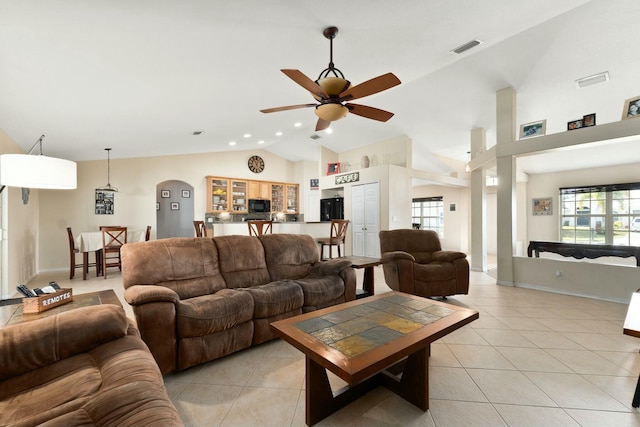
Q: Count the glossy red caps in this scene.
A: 0